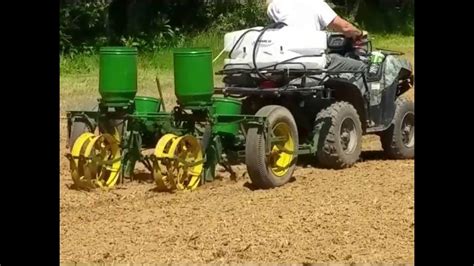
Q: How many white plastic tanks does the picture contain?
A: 1